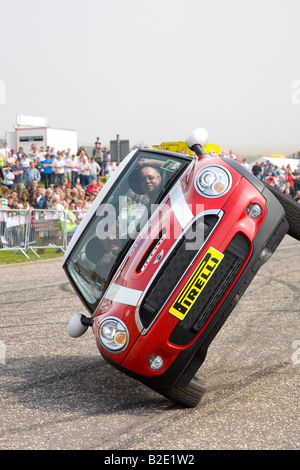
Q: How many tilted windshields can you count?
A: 1